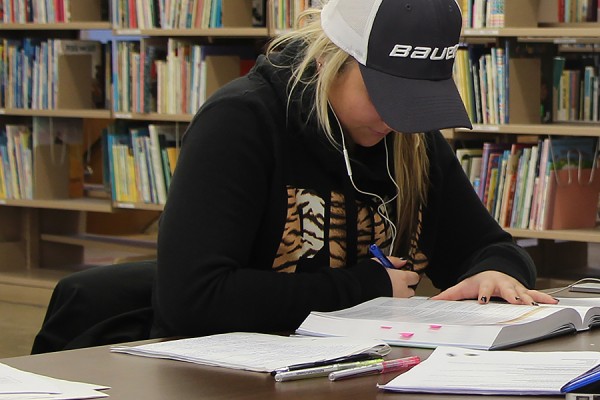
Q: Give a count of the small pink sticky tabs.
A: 3